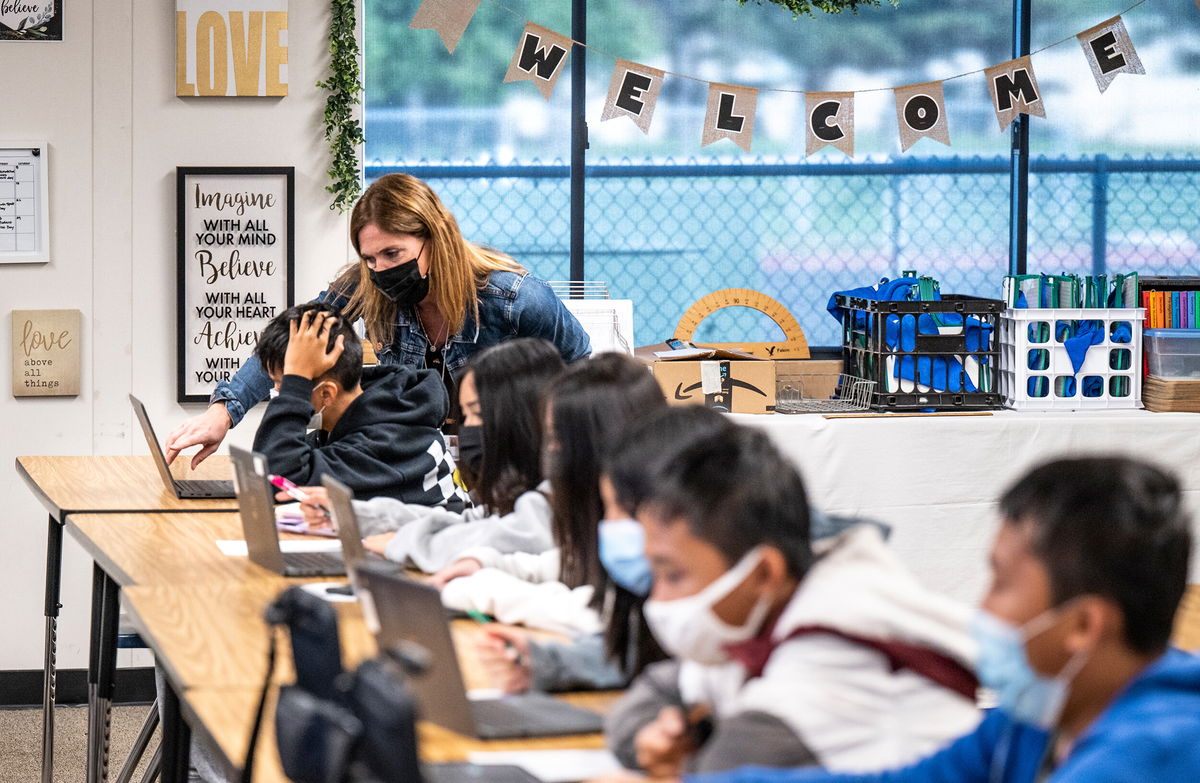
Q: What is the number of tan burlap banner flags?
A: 8